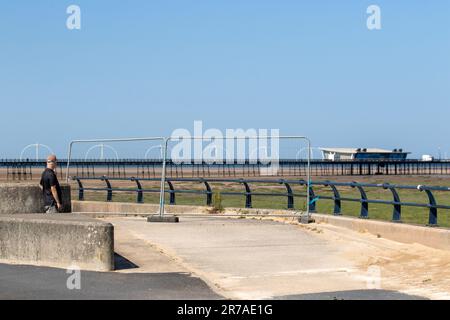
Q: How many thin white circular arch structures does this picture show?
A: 6